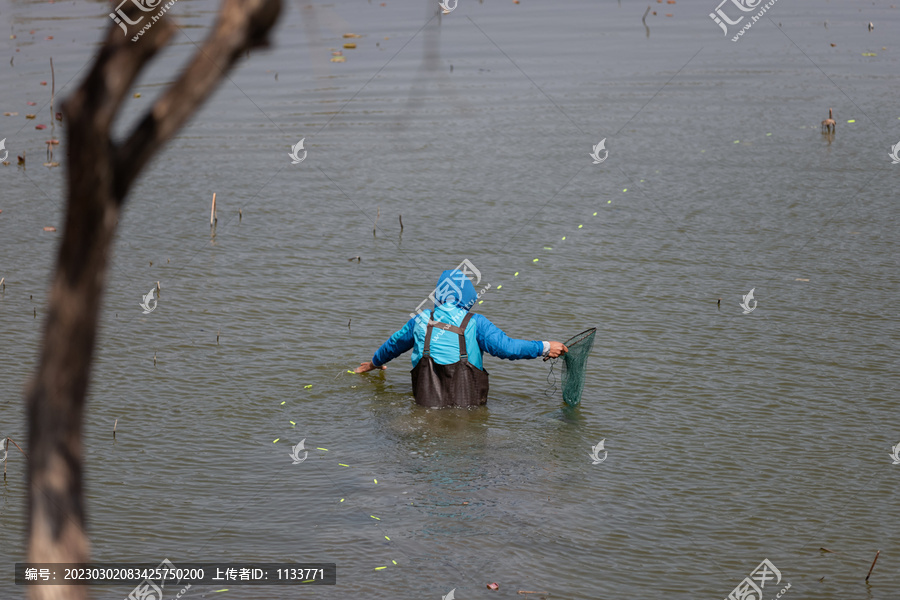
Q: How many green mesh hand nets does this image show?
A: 1